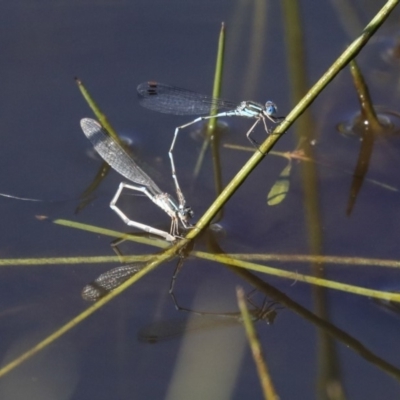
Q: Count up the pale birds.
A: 0